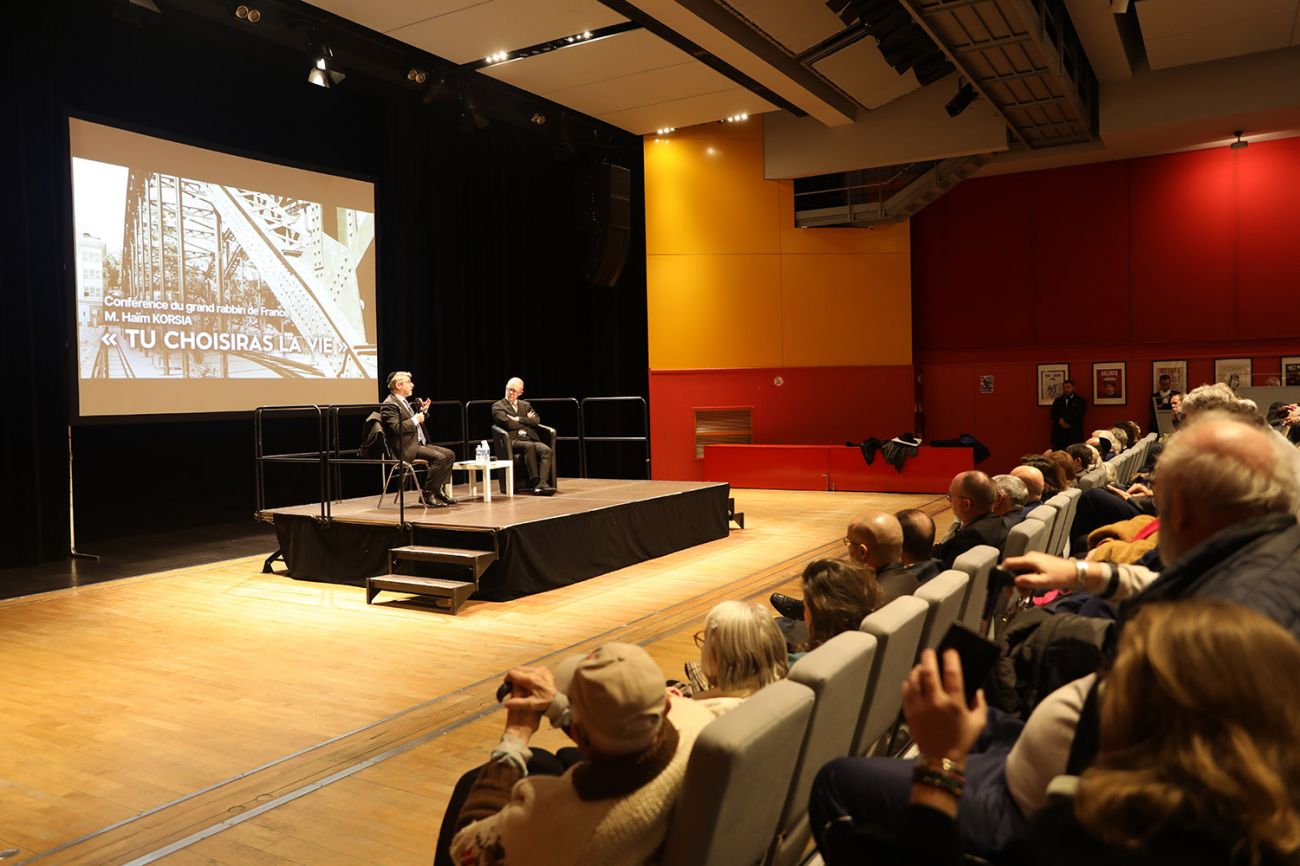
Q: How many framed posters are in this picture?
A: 5